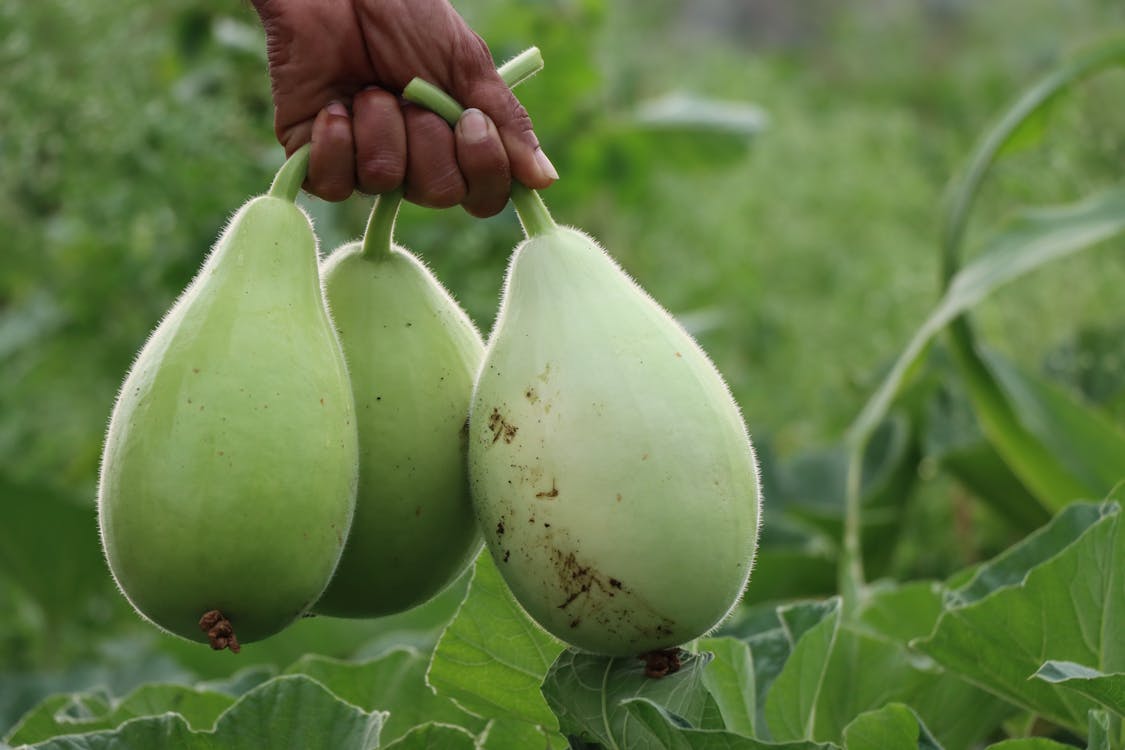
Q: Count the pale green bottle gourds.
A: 3